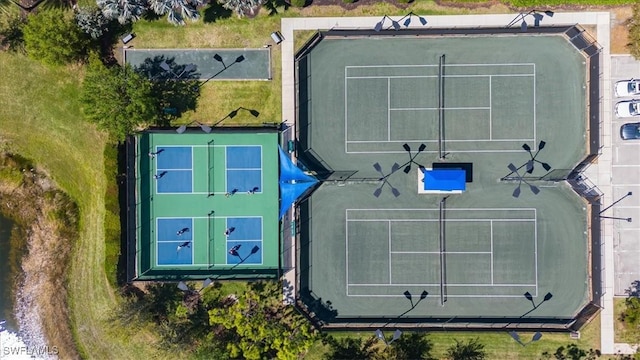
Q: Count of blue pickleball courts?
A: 2